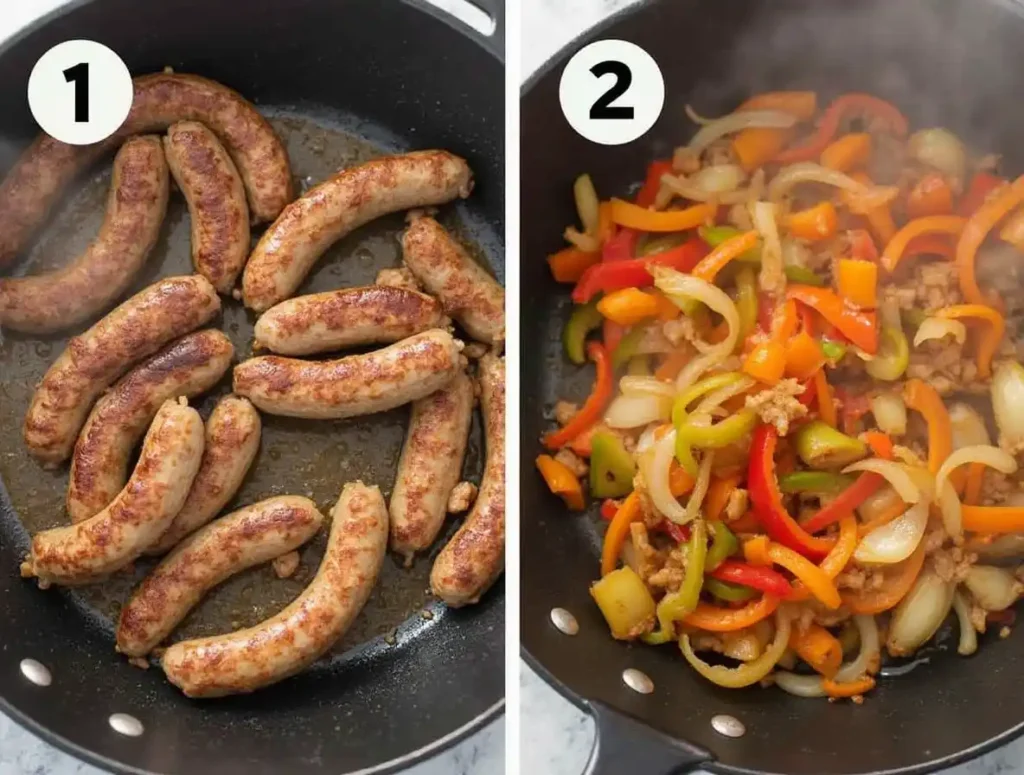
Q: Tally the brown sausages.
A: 15